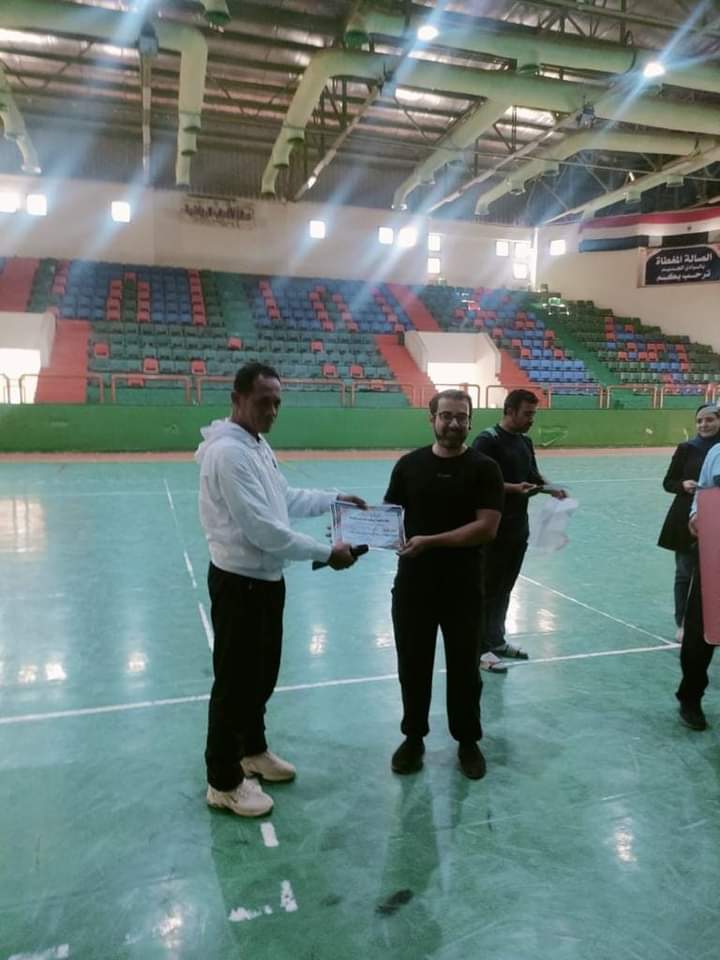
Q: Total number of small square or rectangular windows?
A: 12